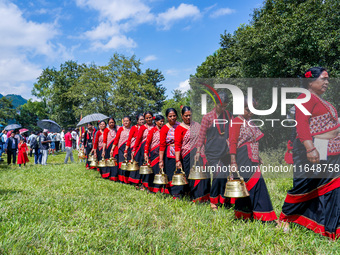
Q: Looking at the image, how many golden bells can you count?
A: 11